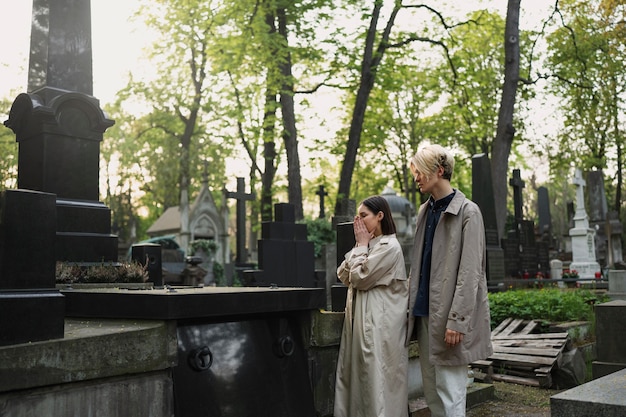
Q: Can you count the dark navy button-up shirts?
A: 1